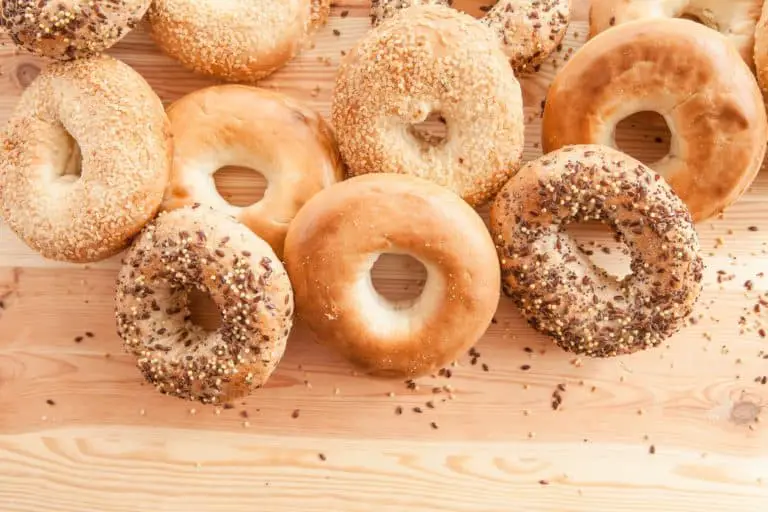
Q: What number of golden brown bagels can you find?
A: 3